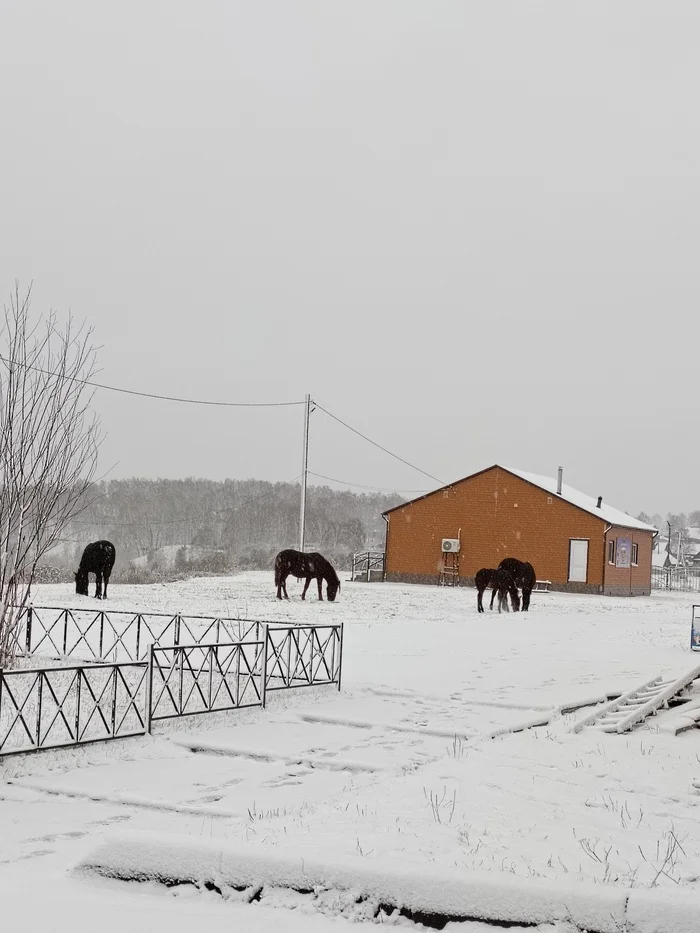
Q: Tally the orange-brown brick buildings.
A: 1